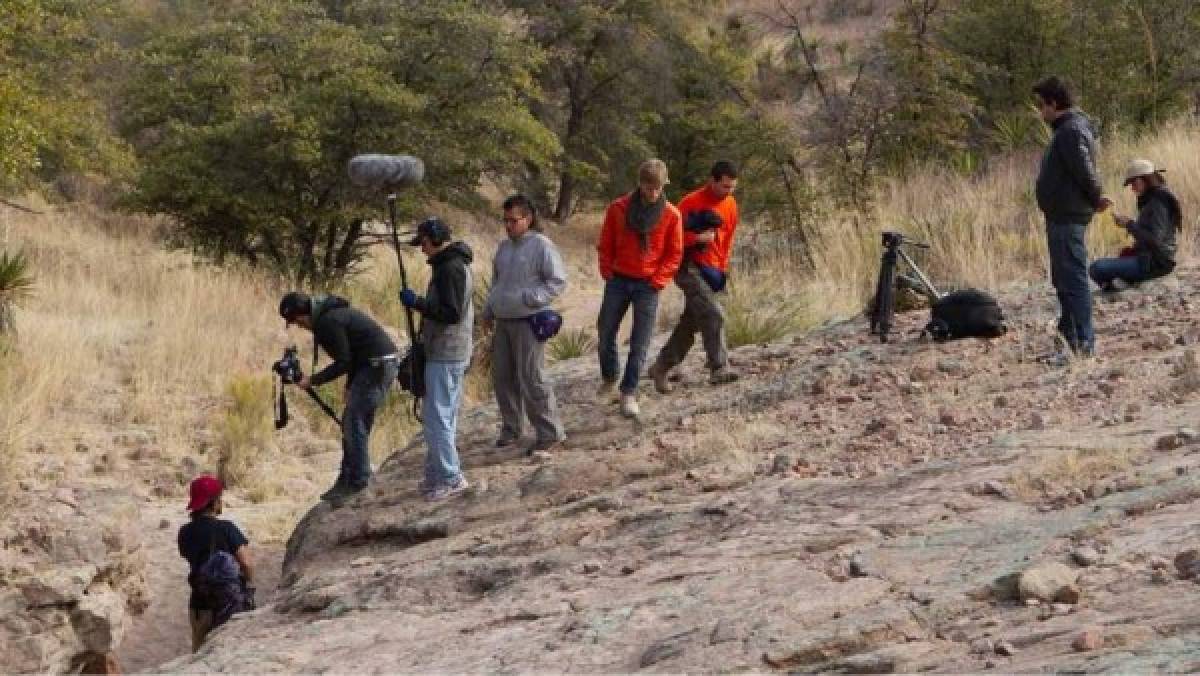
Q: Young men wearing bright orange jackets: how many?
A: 2